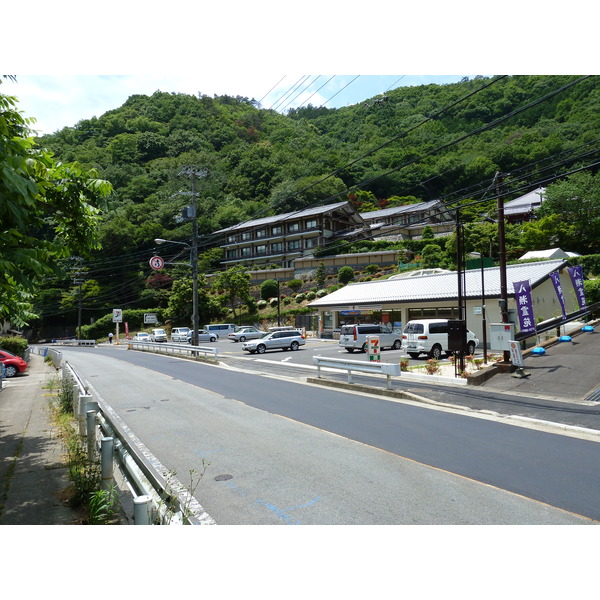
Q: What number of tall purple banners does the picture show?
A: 3